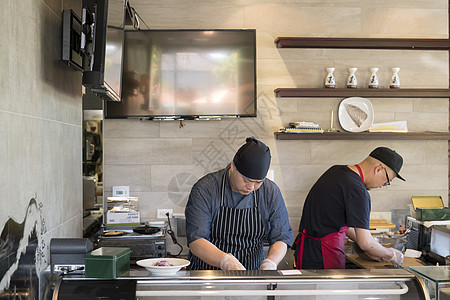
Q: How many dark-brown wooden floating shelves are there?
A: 3